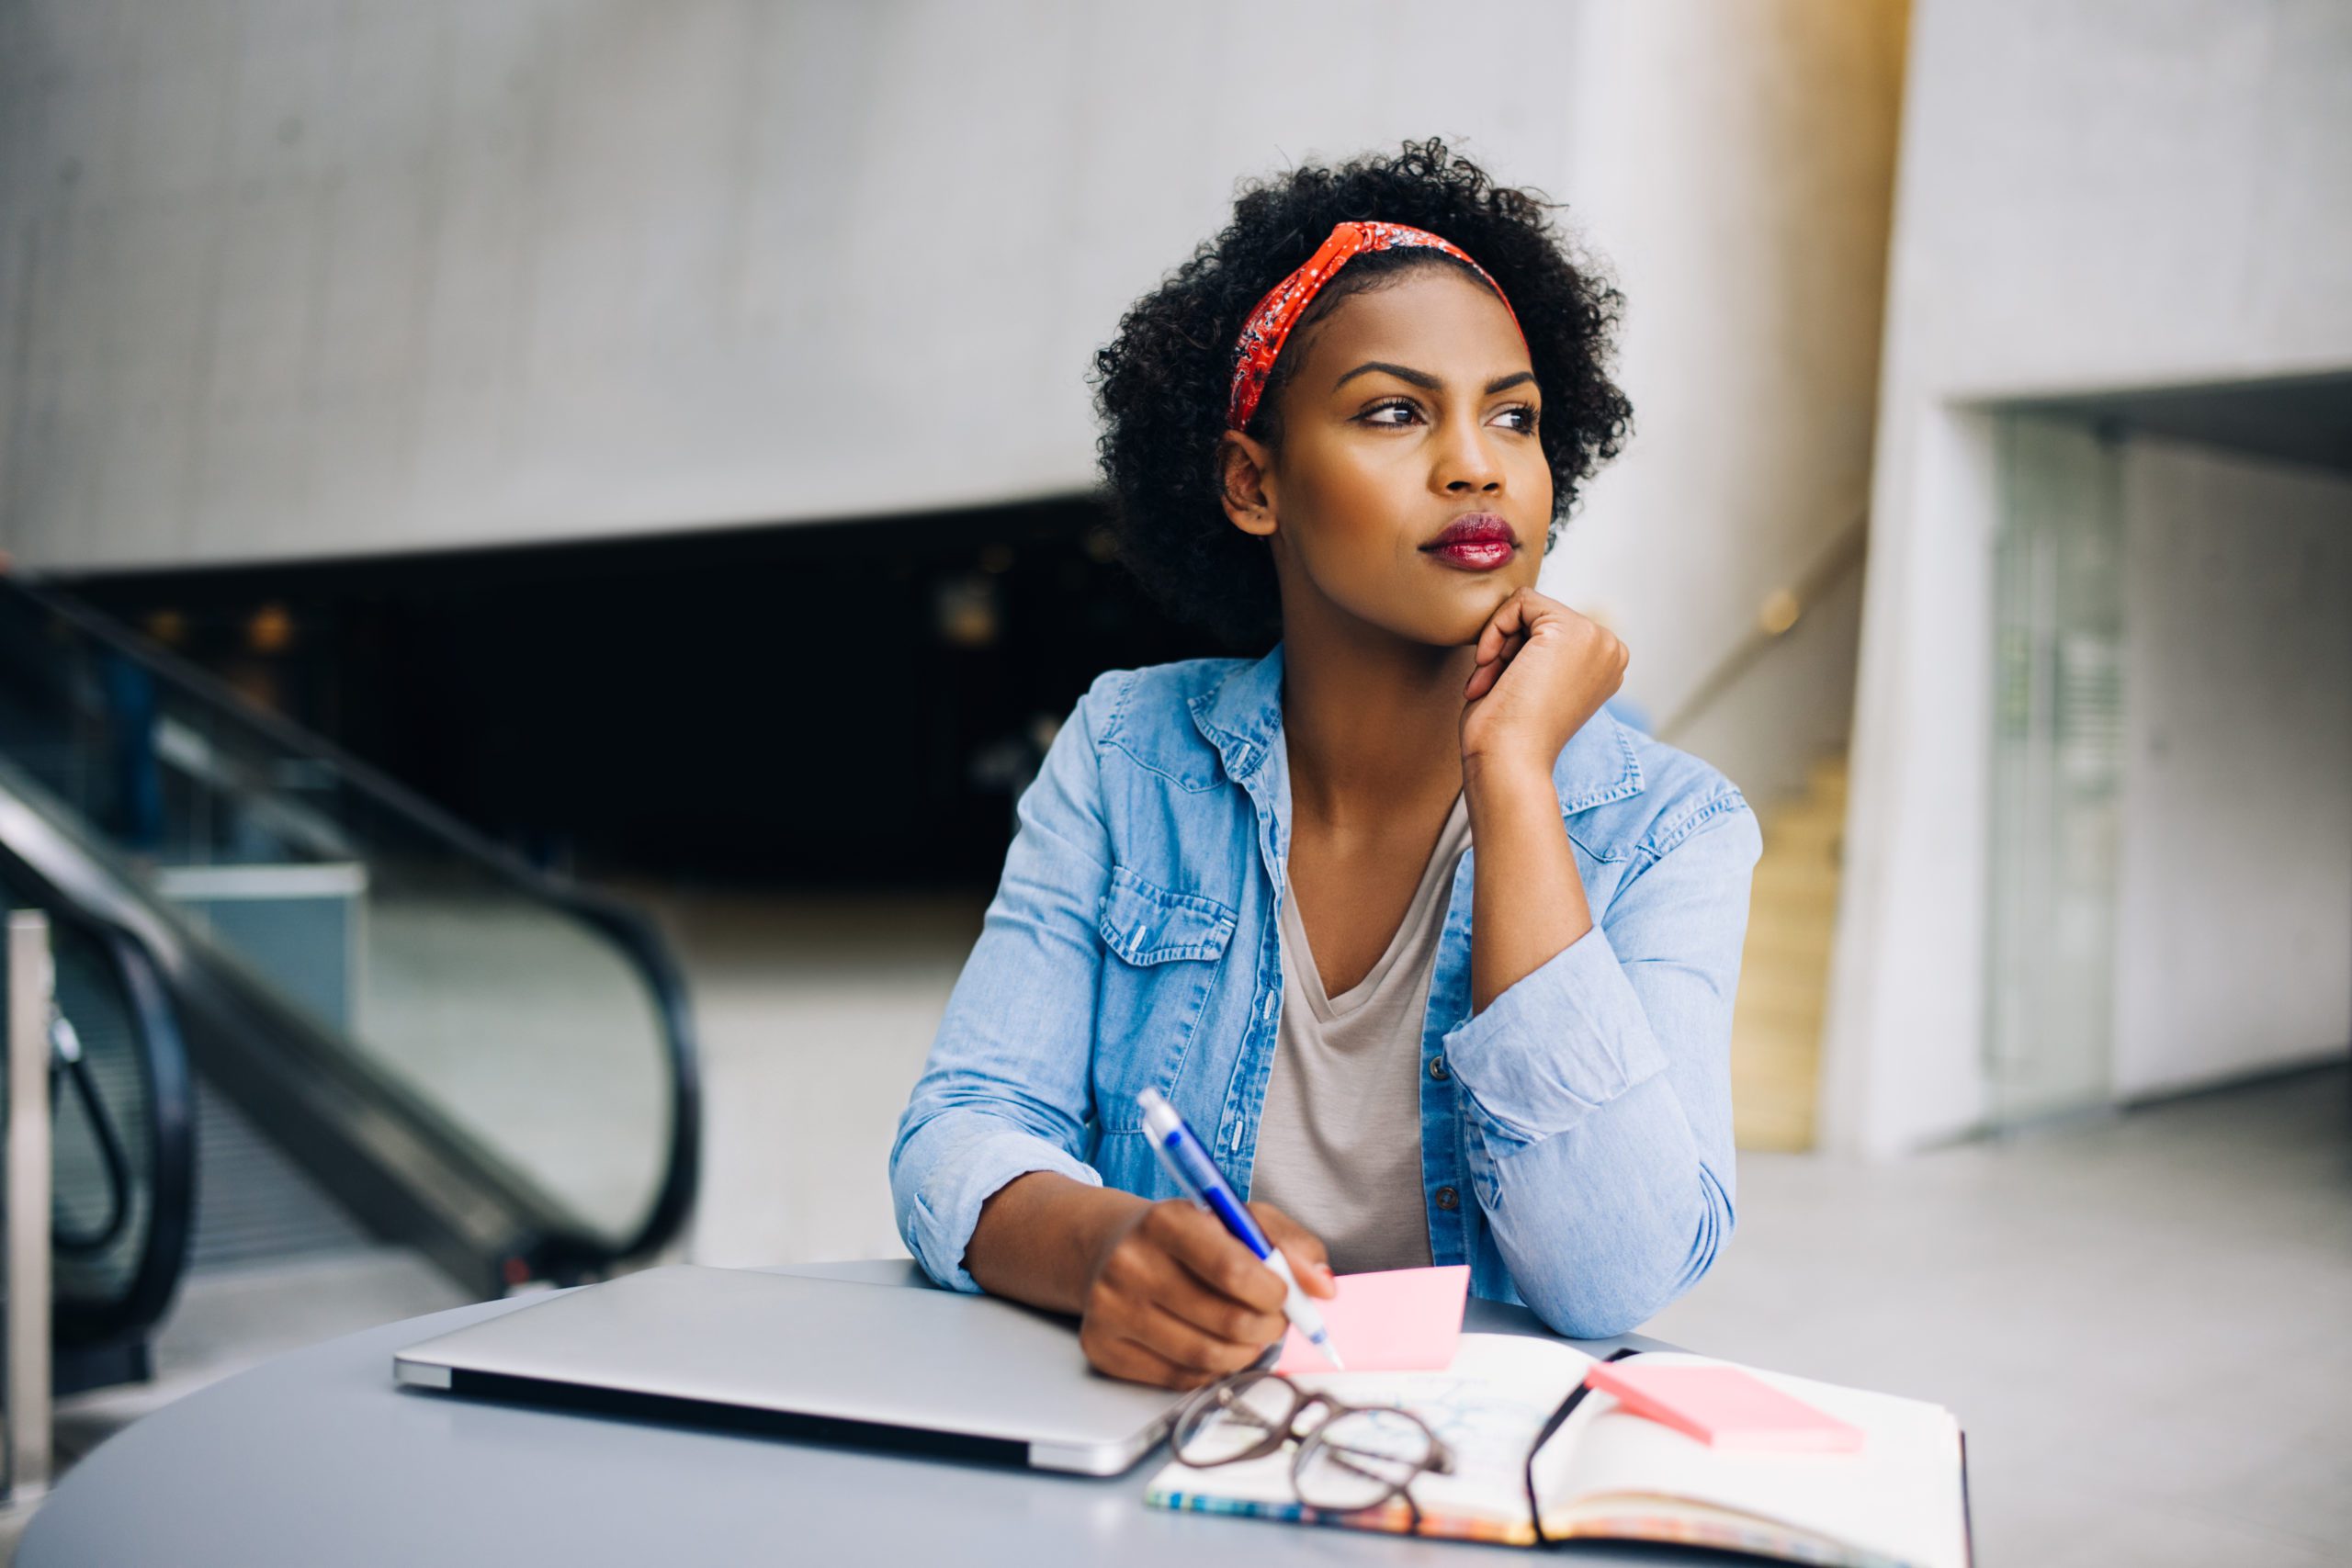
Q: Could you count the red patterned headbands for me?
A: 1